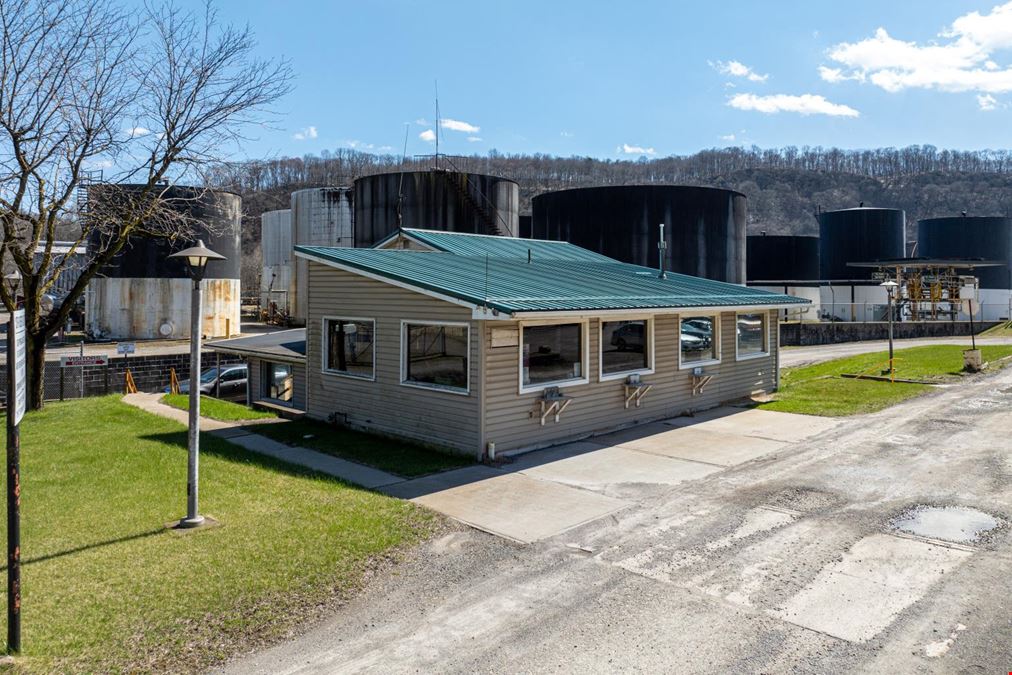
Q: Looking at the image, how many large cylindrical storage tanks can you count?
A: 8